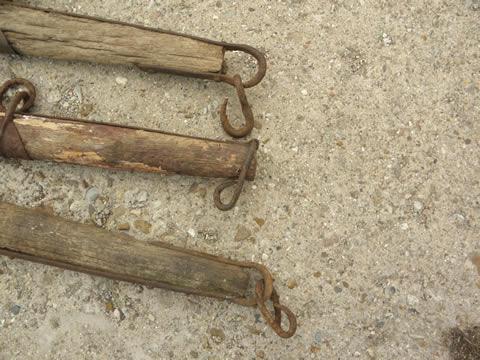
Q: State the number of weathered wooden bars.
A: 3